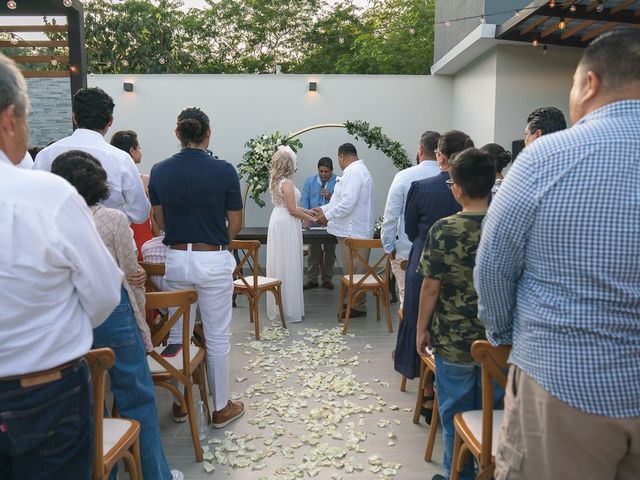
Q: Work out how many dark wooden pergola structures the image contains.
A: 2